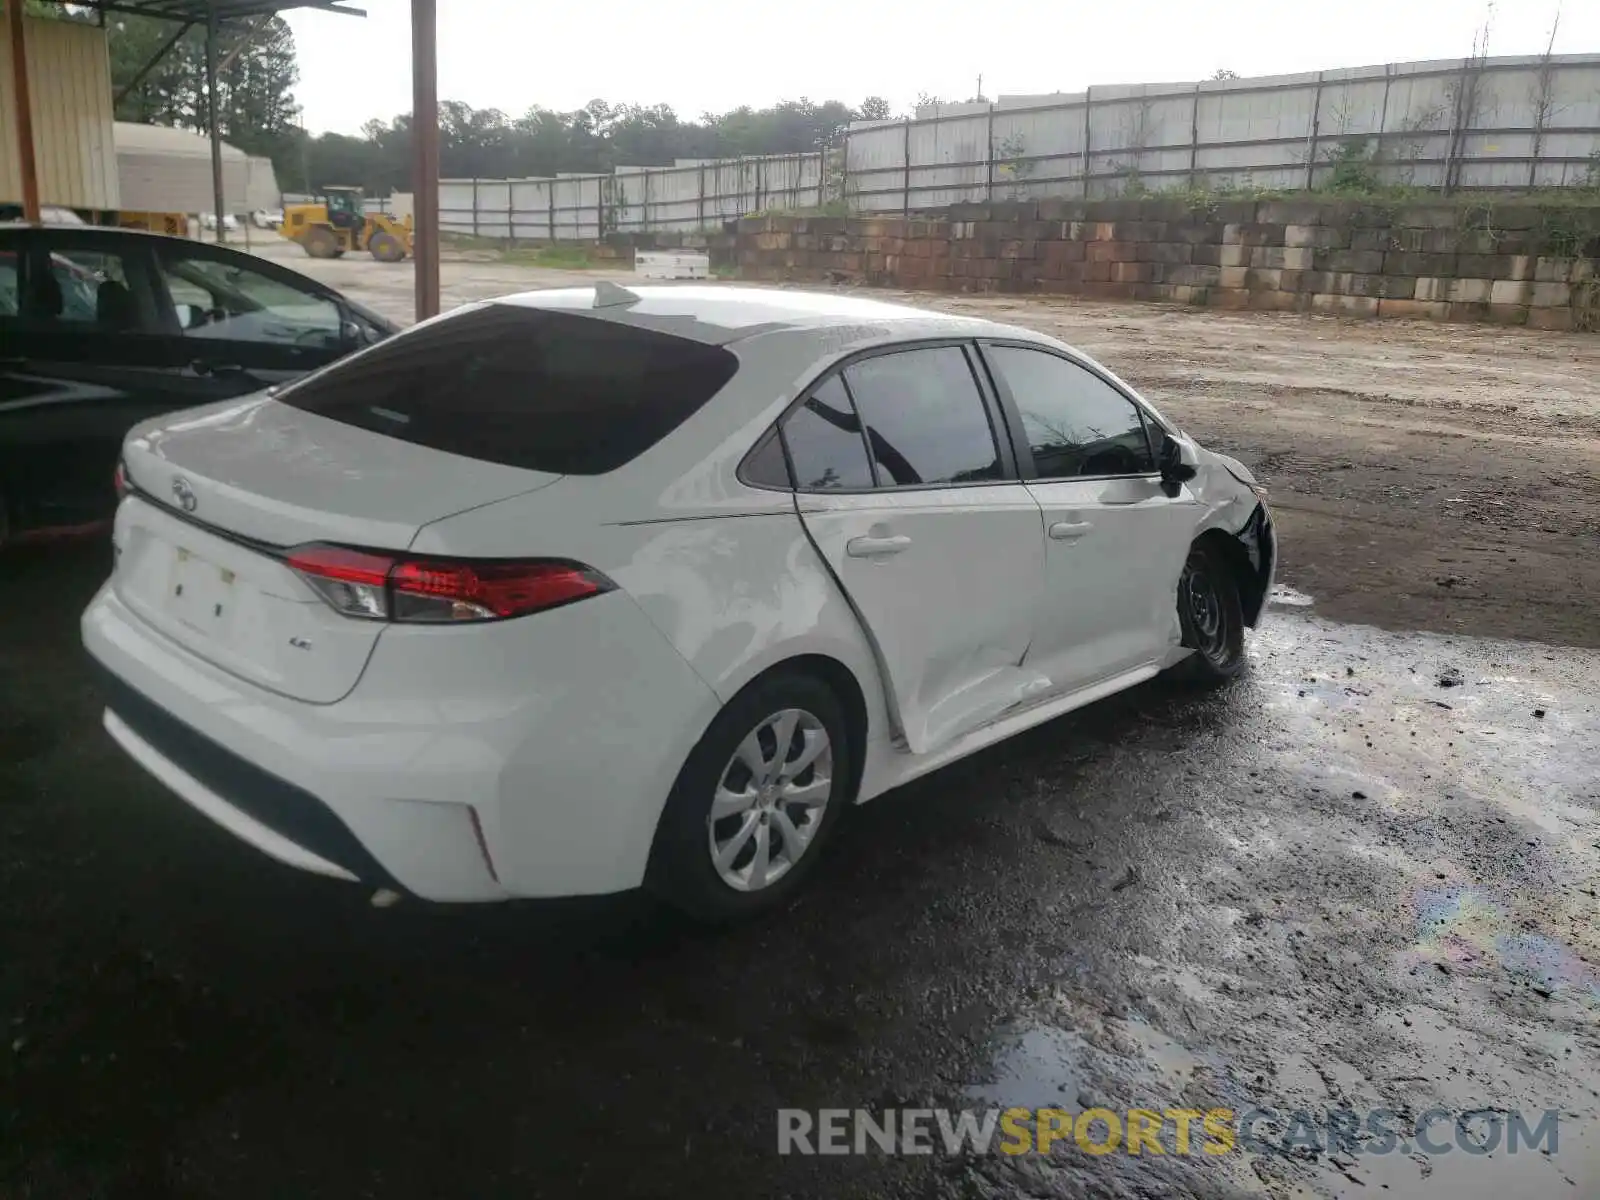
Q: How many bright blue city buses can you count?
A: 0